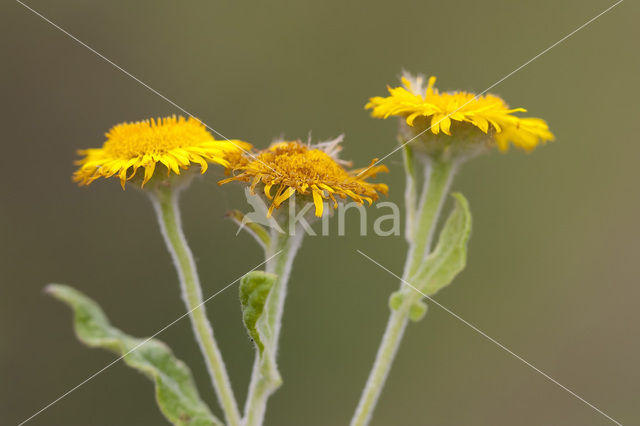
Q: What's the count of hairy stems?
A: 3